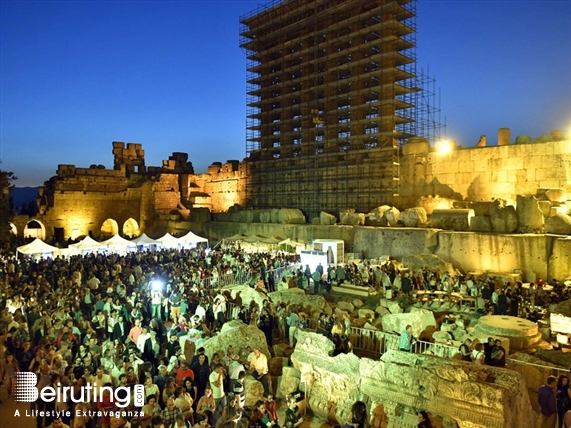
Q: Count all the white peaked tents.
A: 6